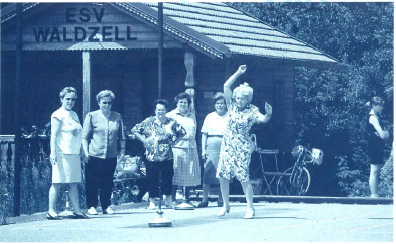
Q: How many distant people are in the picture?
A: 1